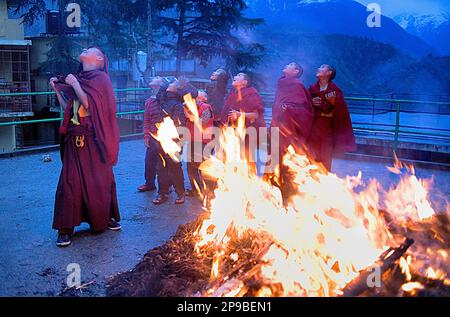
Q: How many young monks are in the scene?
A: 8